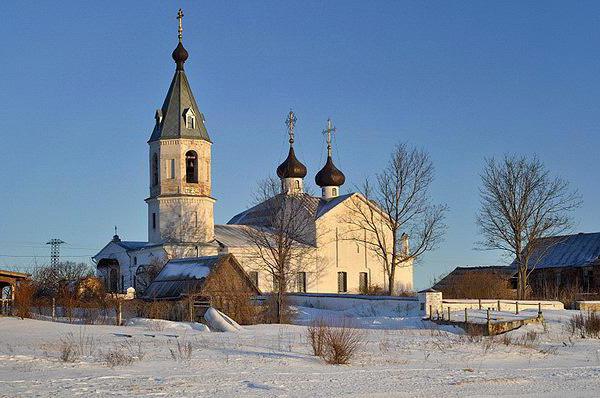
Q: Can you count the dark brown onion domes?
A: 3